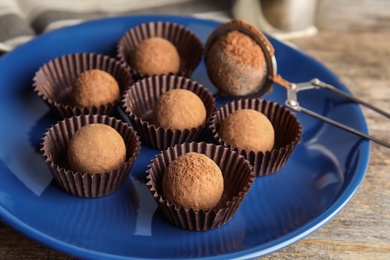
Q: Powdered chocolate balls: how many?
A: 6